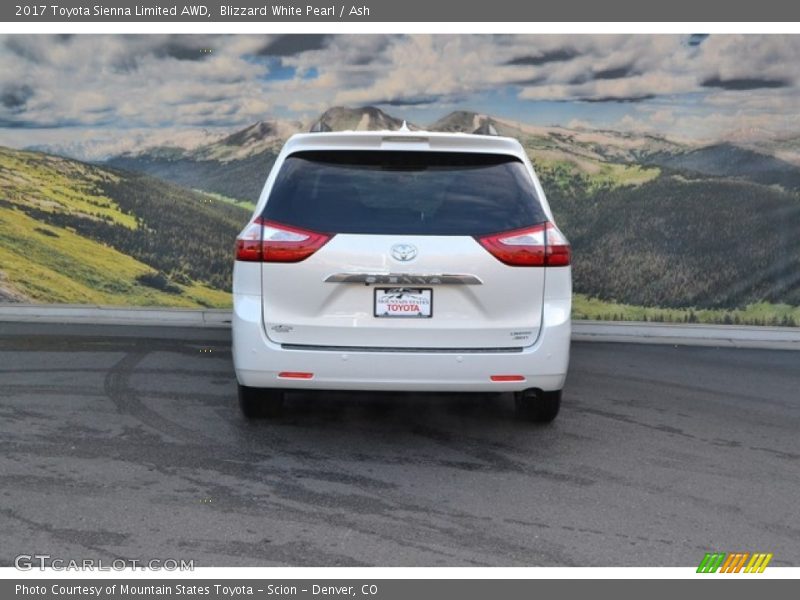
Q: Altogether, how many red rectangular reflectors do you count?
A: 2